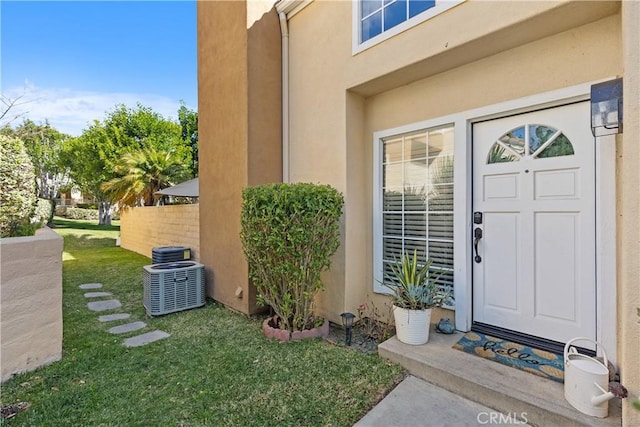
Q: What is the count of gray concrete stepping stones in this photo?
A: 6